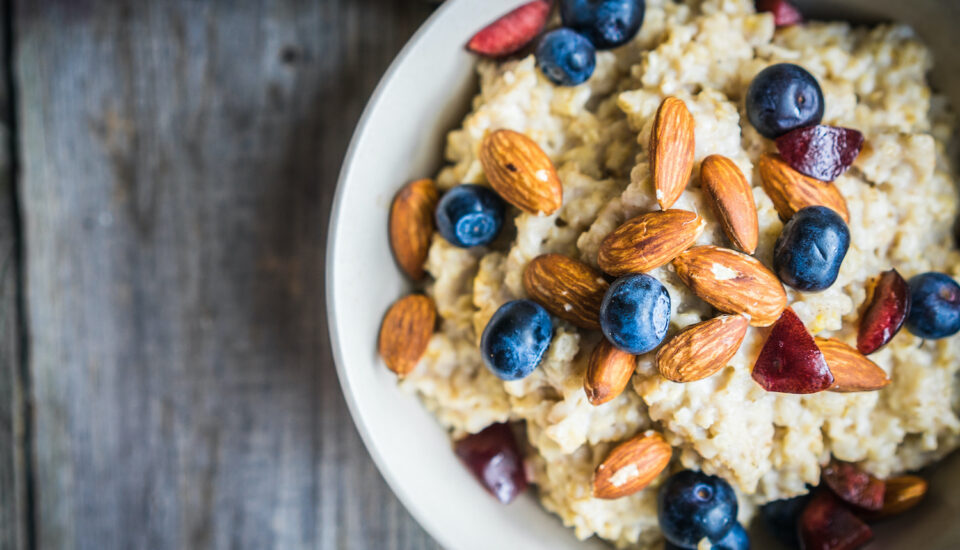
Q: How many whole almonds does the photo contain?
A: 14